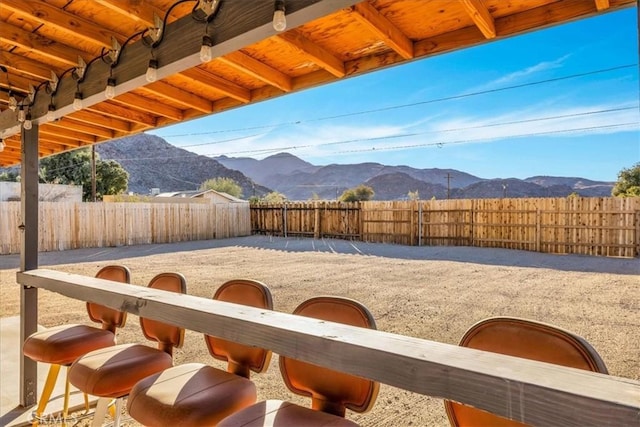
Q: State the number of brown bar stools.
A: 5